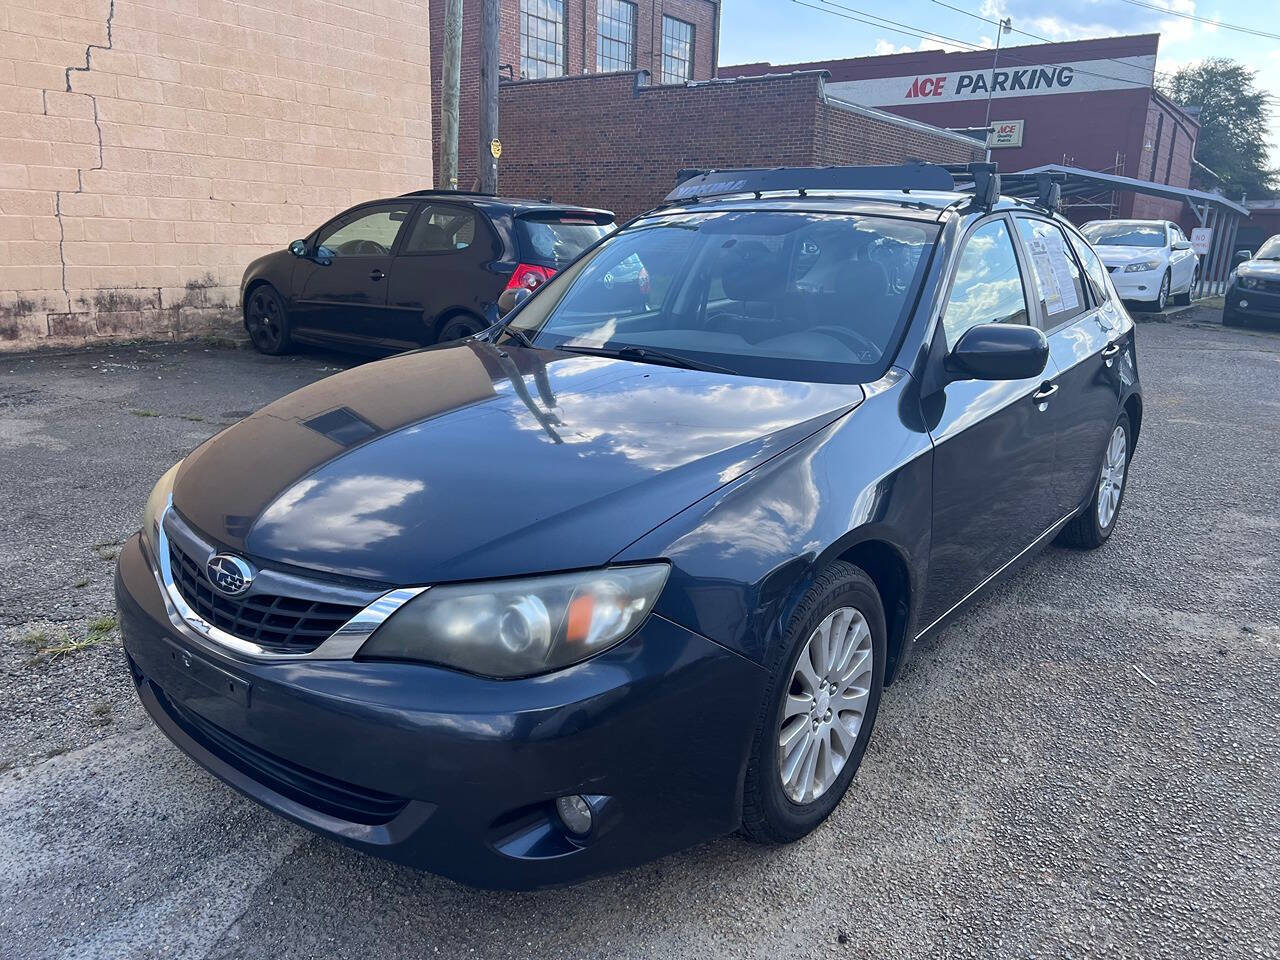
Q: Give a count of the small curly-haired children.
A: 0